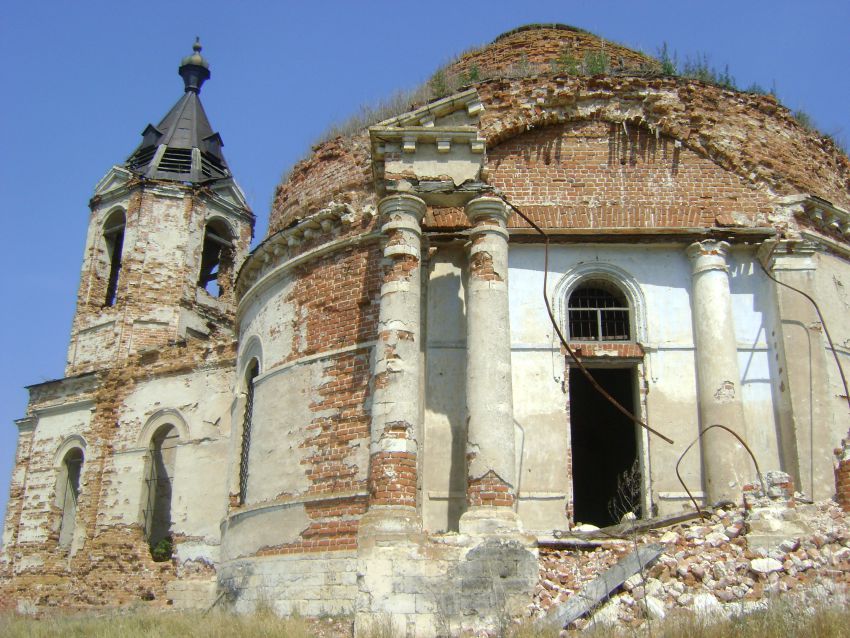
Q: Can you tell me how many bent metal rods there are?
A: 3